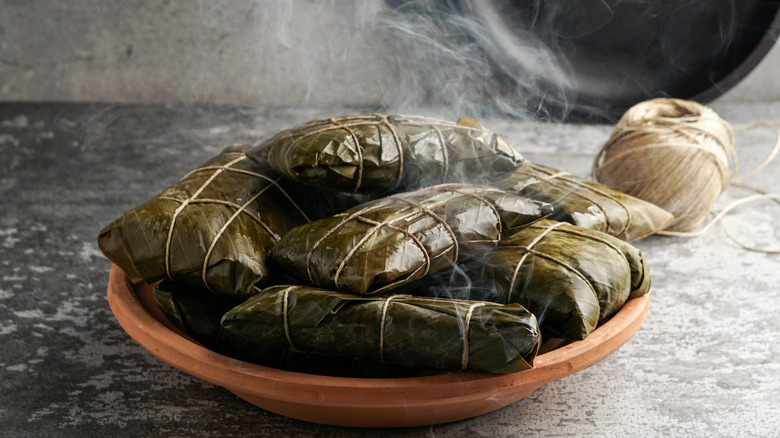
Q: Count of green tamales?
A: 7